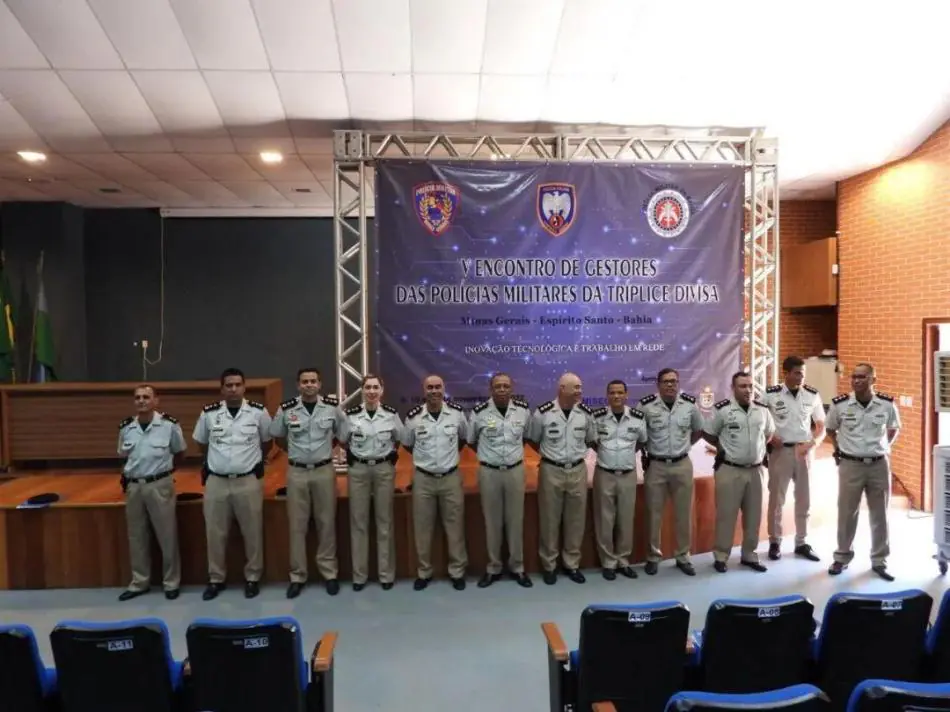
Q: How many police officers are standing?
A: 12